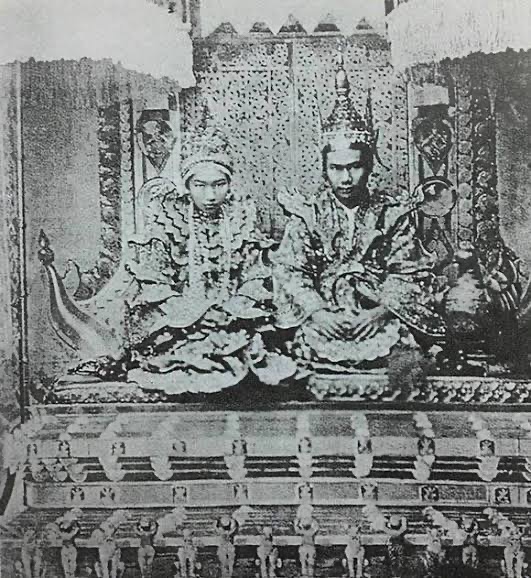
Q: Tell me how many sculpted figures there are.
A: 13